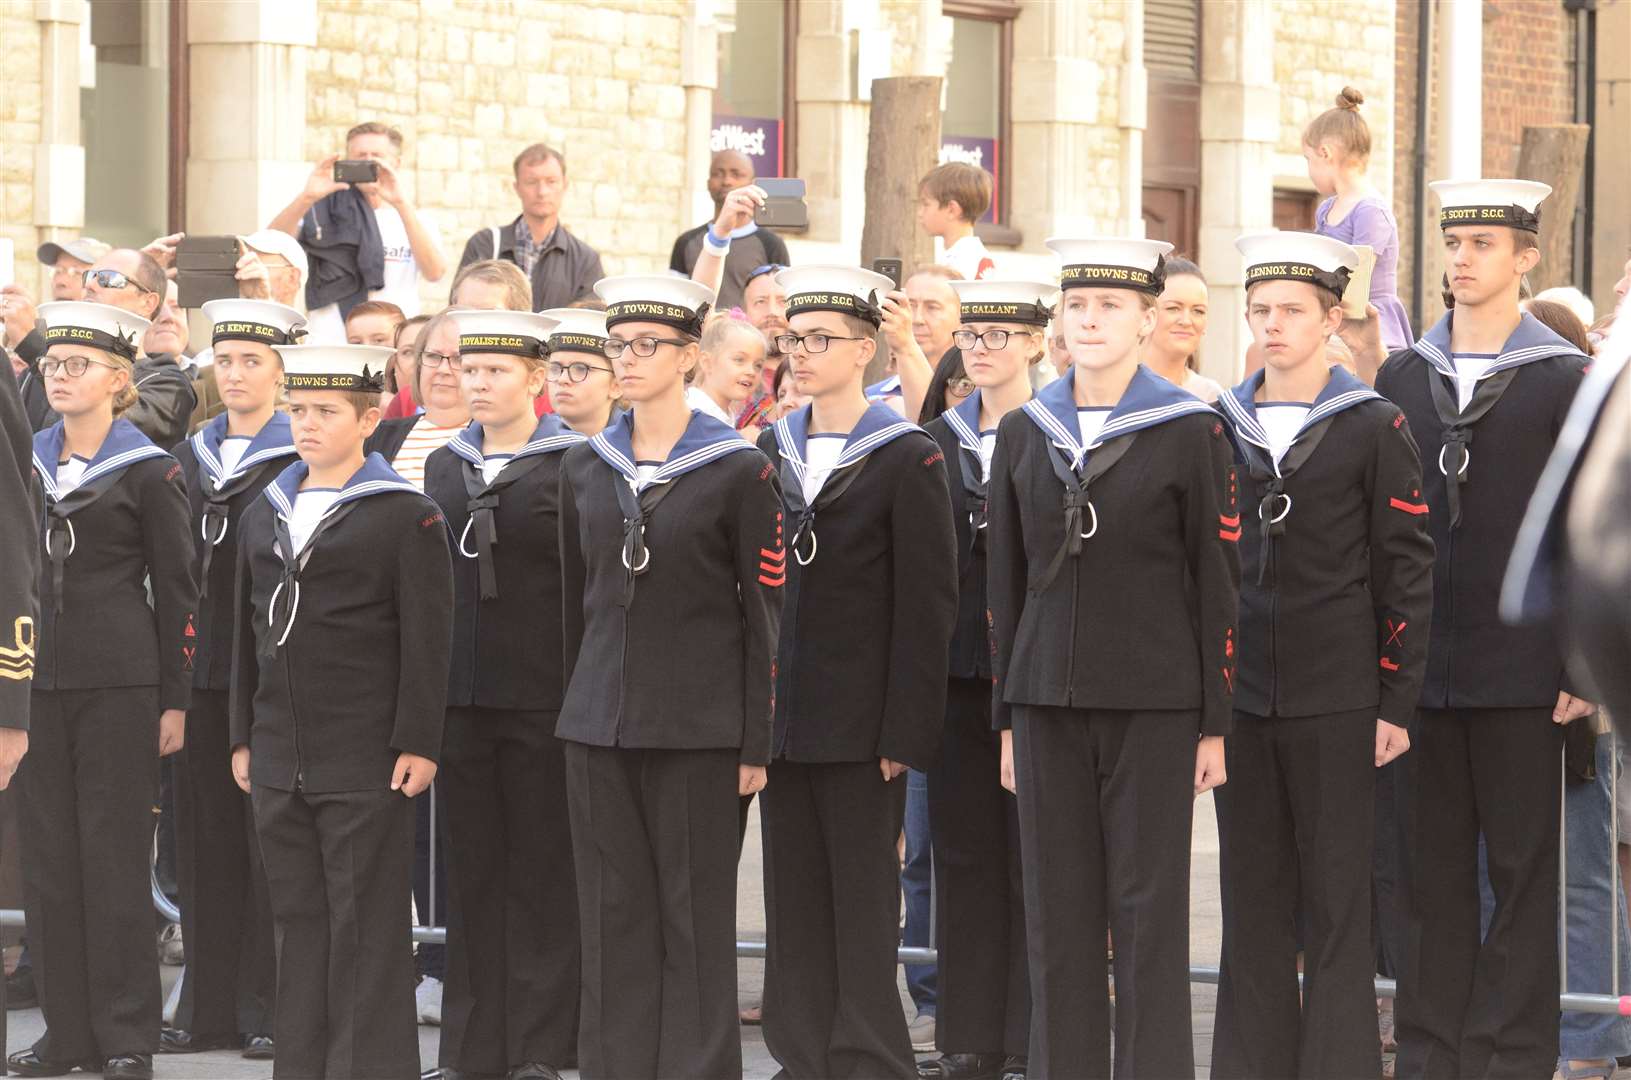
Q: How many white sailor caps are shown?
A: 11